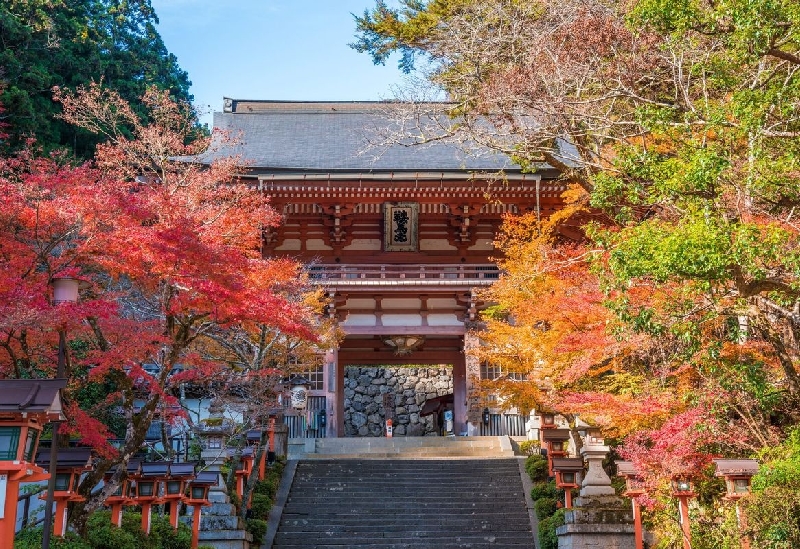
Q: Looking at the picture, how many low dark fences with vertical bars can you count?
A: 2